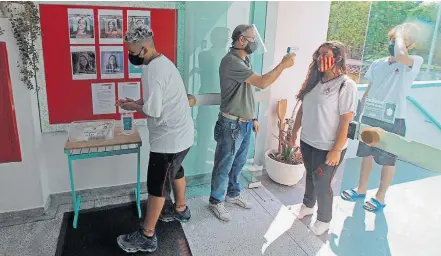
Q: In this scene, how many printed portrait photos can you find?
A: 6